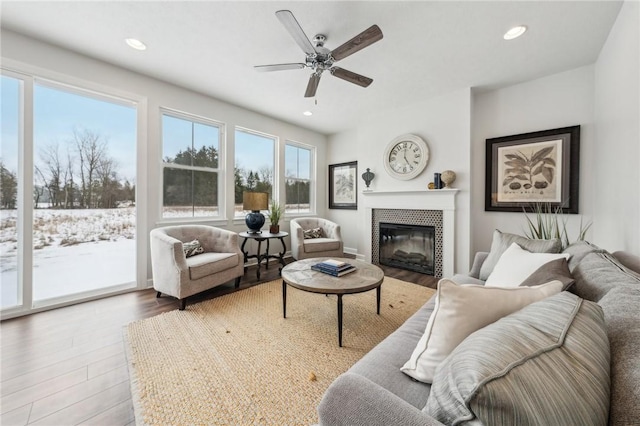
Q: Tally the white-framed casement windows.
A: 3